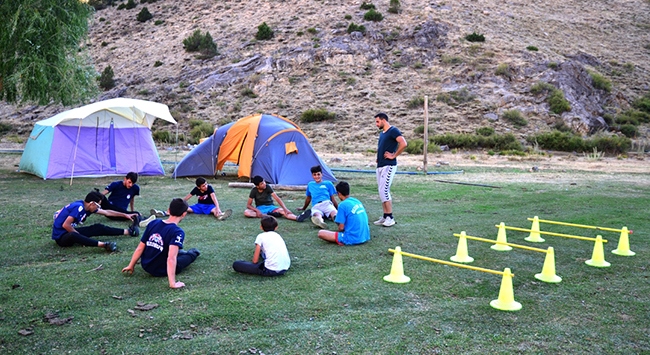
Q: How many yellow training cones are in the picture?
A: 8